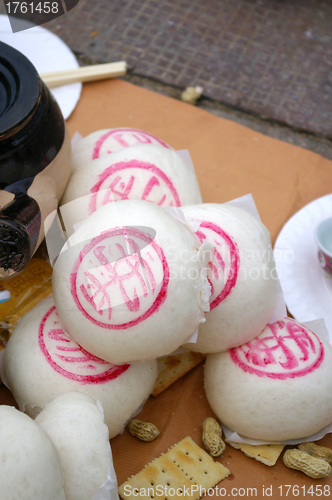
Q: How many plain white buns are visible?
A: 2